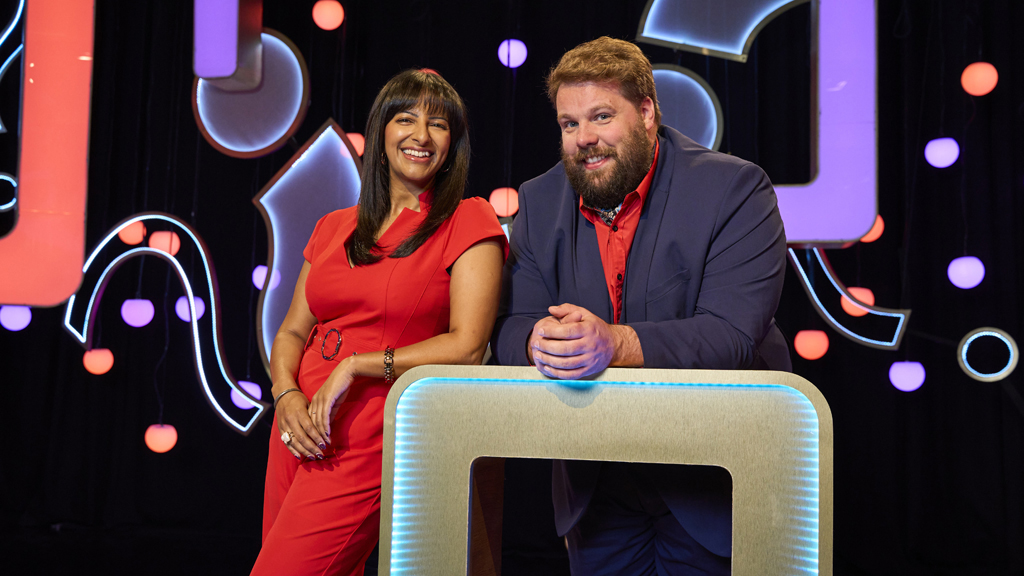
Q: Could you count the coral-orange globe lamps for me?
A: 11